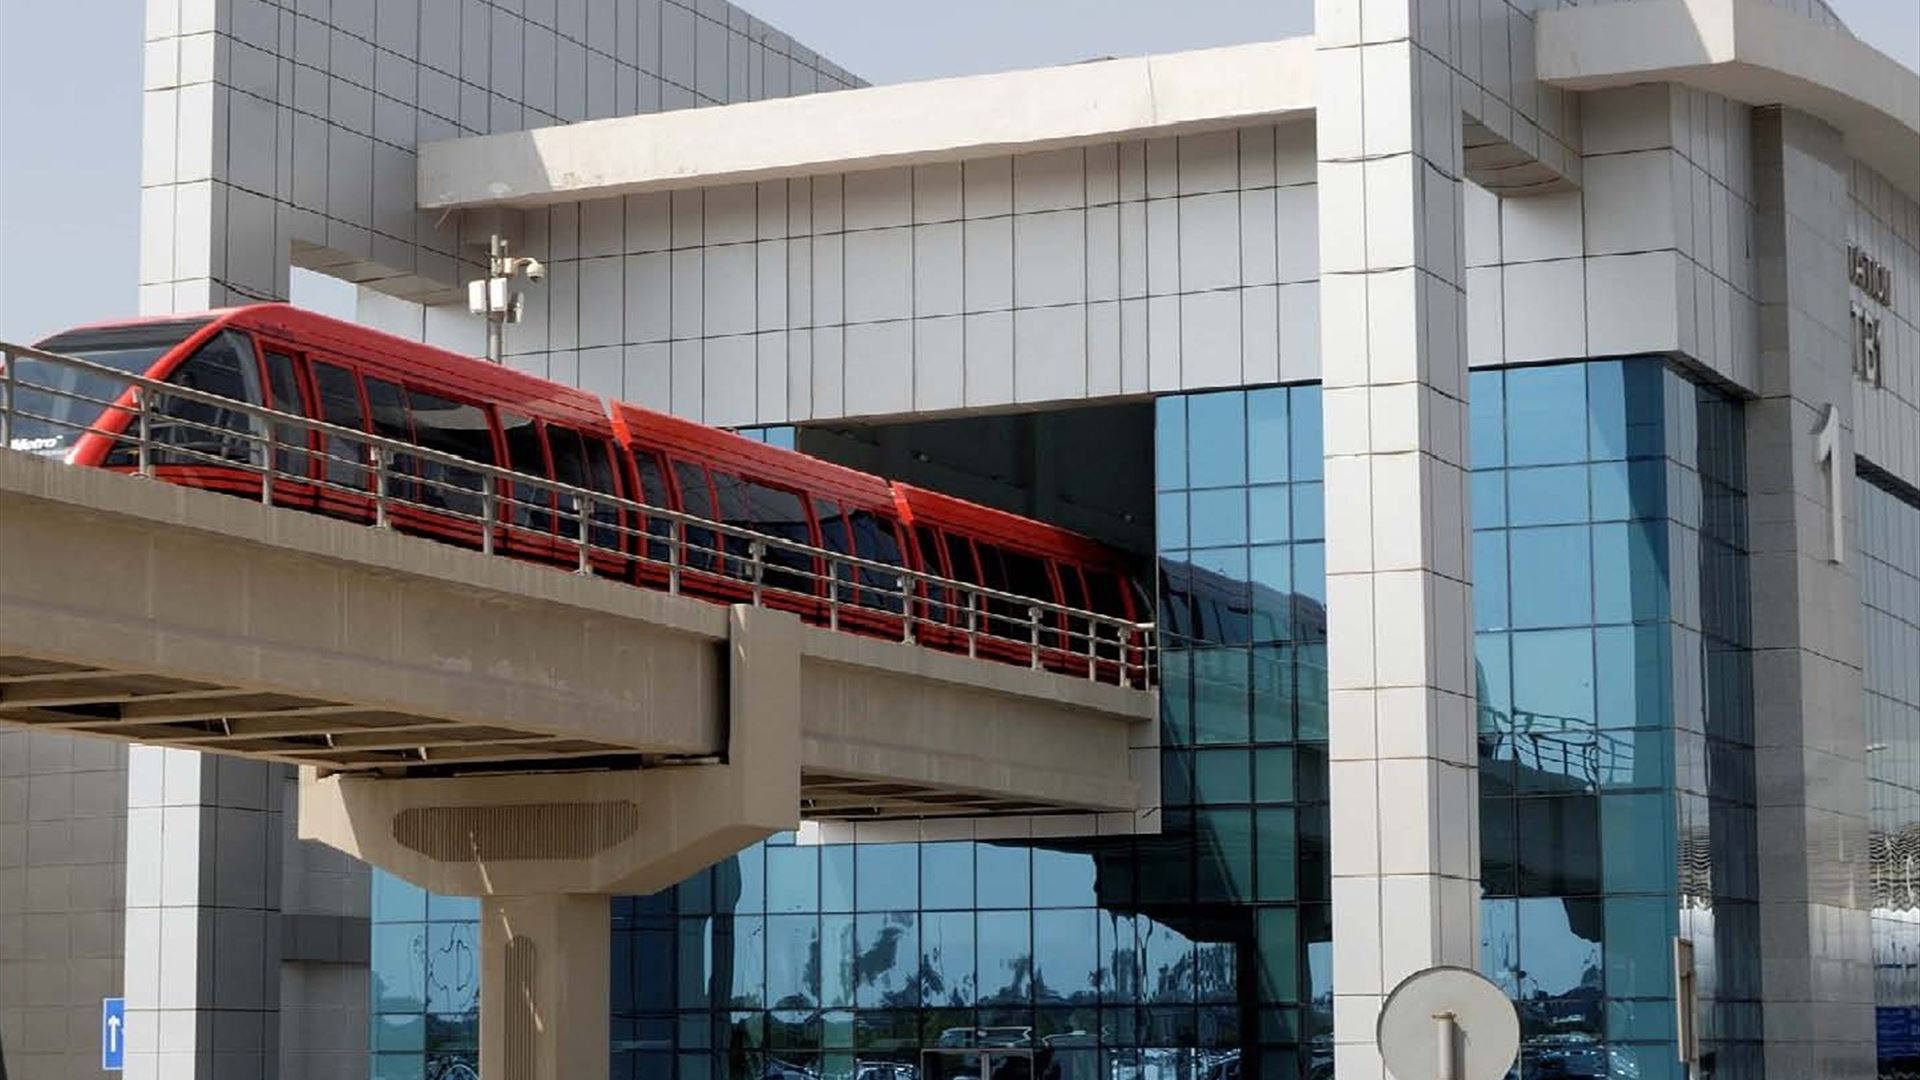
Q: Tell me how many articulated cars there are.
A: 3